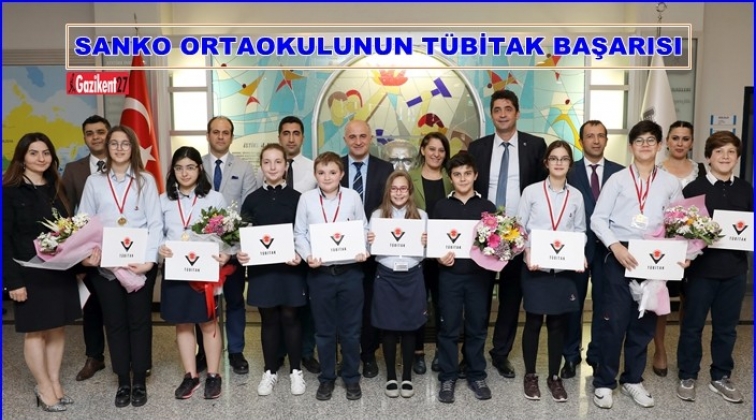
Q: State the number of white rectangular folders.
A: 9